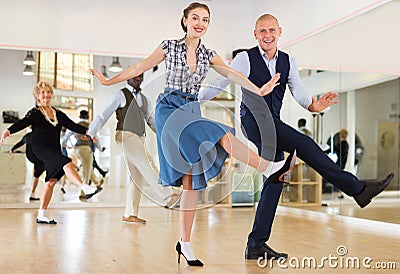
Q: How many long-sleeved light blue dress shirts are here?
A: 2